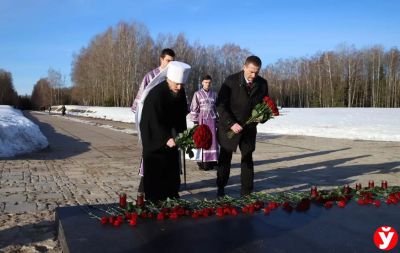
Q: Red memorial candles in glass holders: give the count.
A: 7